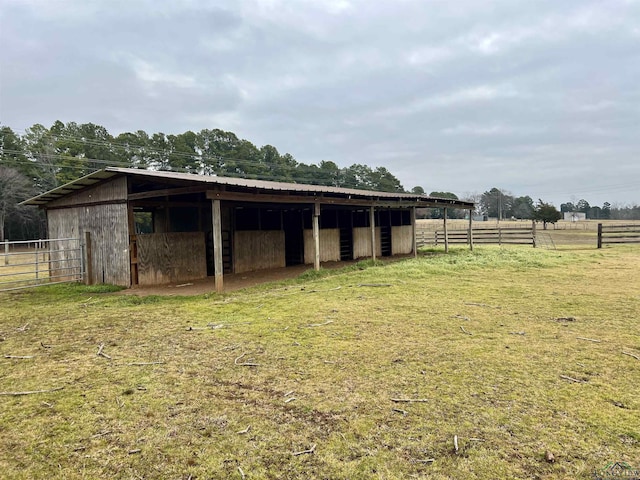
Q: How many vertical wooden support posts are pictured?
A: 6